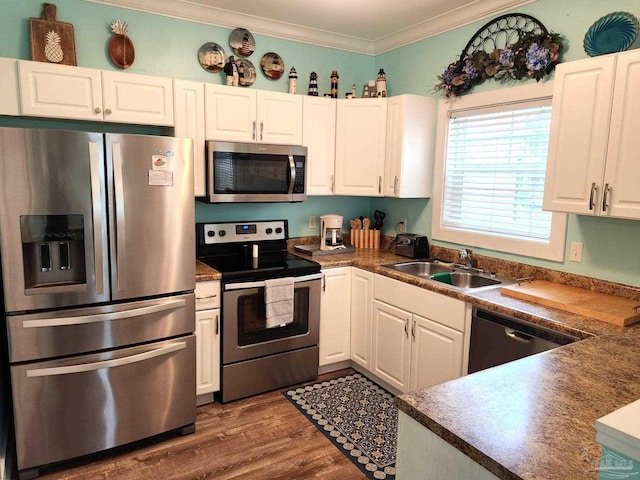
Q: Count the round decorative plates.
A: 5